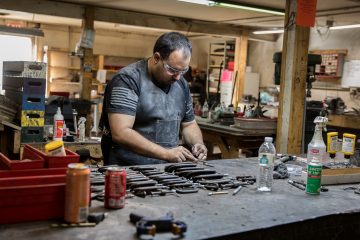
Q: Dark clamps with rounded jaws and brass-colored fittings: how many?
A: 1